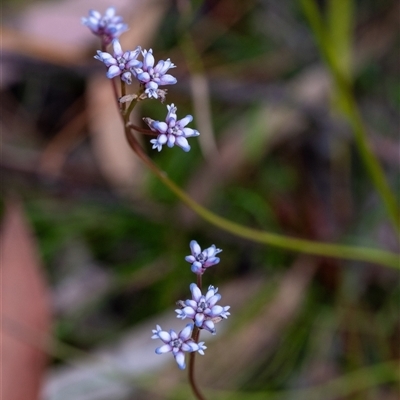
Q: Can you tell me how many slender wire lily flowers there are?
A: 7